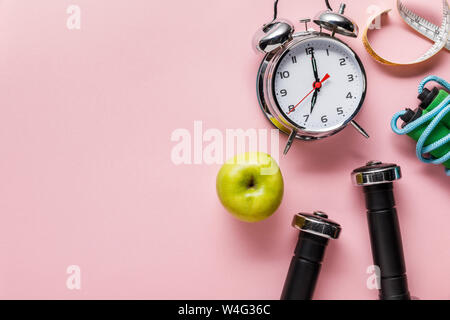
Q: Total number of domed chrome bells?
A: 2